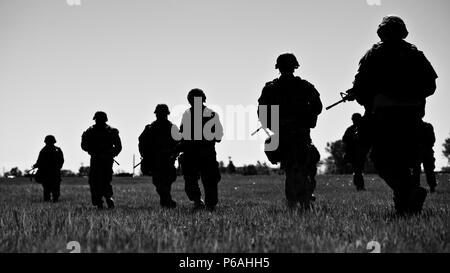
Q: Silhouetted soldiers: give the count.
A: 8